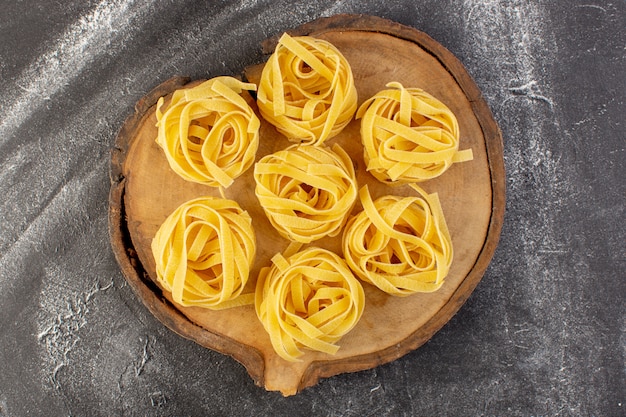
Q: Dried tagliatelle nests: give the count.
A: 7